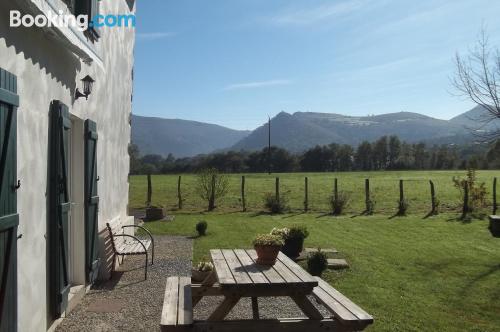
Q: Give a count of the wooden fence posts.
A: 12